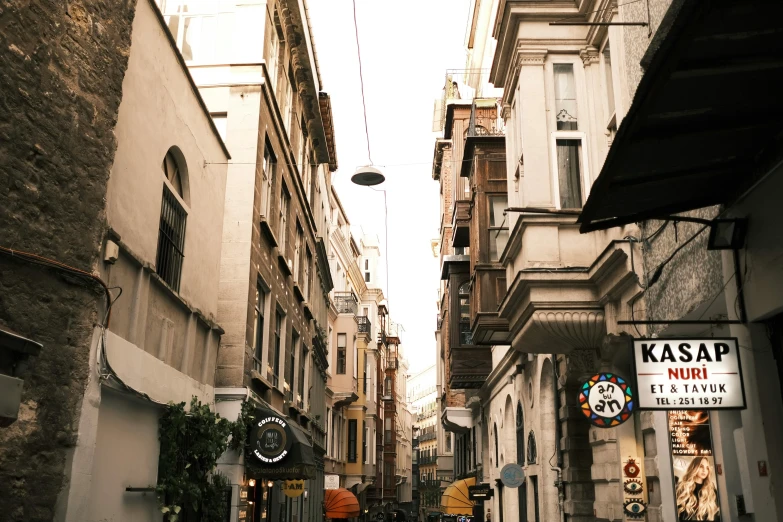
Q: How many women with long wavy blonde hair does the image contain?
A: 1